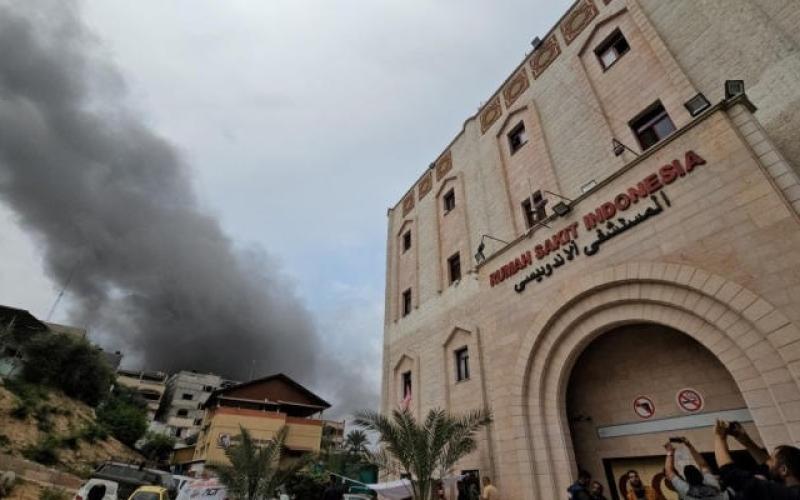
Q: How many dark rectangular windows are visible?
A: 10